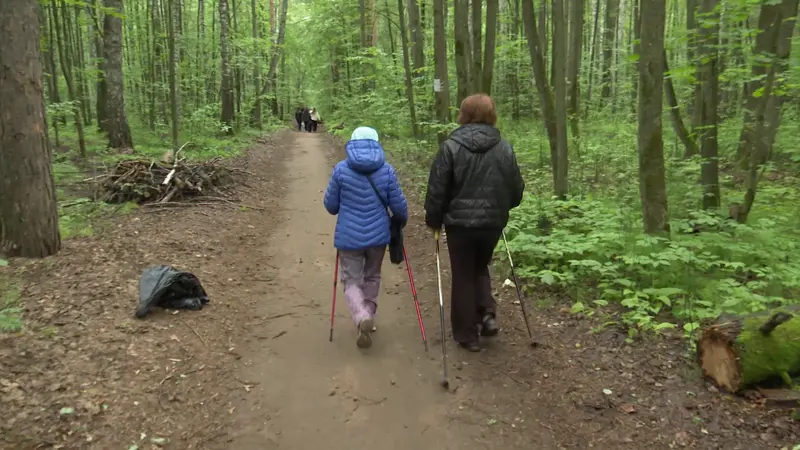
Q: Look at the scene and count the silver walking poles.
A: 2